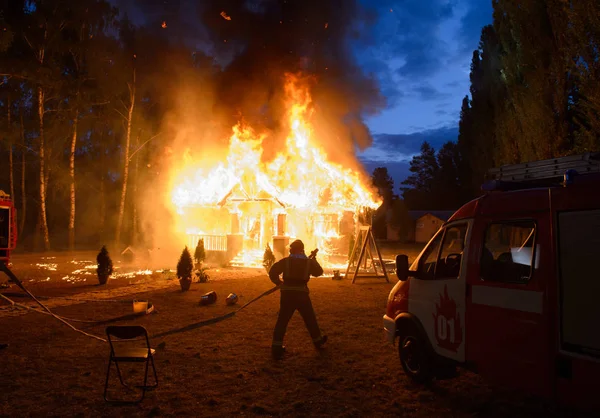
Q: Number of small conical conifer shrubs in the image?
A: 4